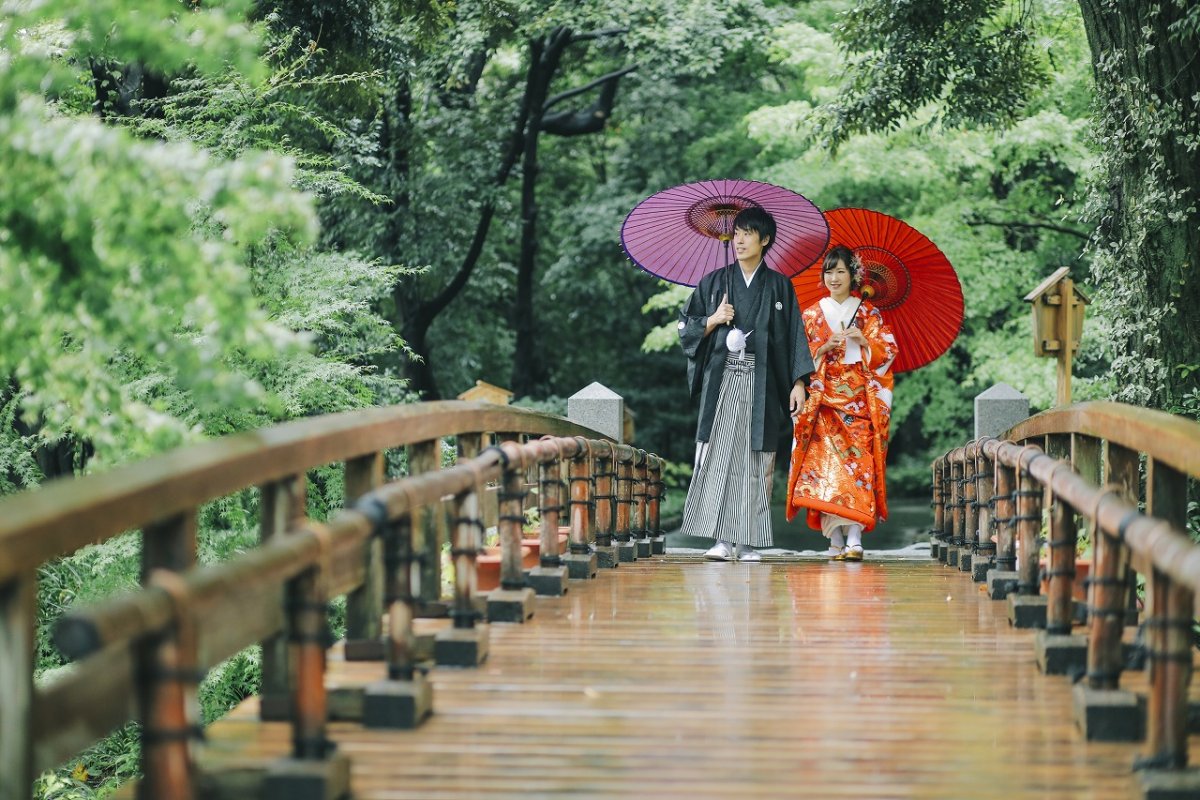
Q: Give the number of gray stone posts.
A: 2